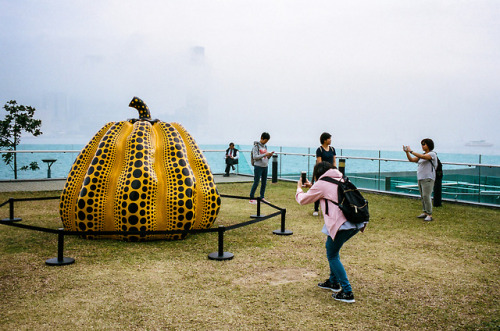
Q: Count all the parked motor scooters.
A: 0